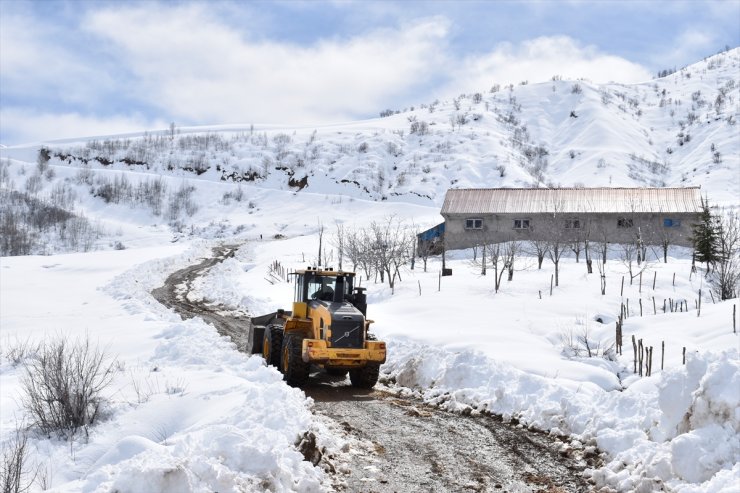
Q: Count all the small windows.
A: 5